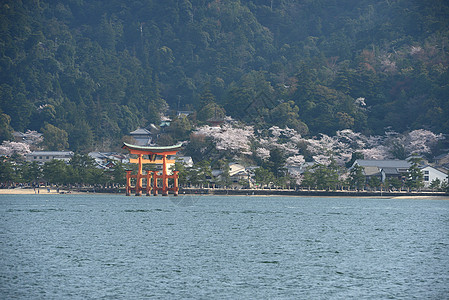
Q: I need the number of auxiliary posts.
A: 4